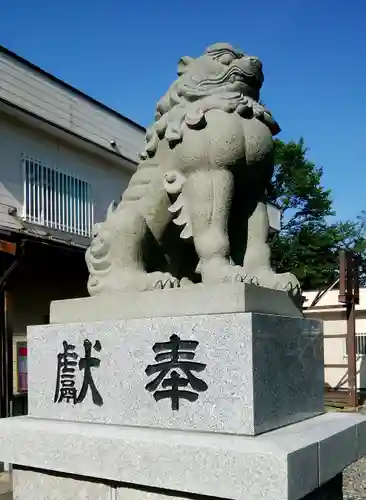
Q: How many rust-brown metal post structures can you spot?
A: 1